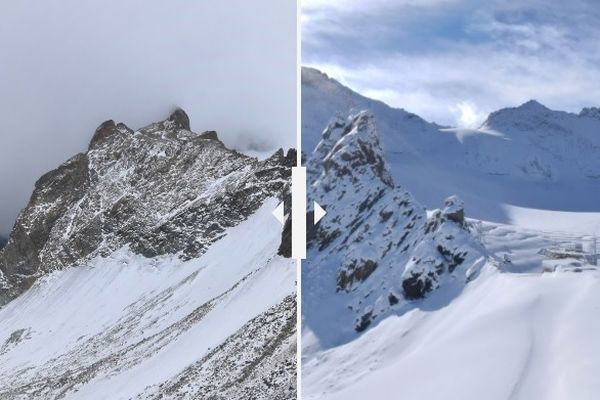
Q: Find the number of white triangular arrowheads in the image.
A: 2